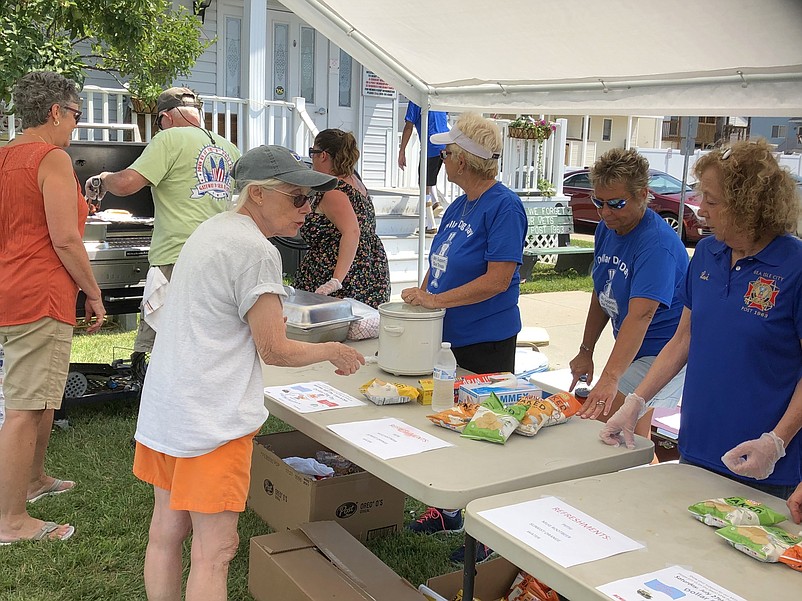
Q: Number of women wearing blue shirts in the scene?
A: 3